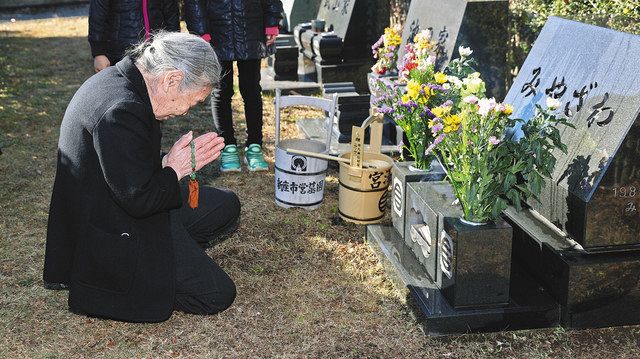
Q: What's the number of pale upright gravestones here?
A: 3